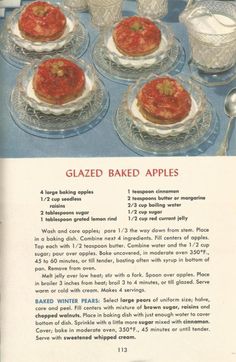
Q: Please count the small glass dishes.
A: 4